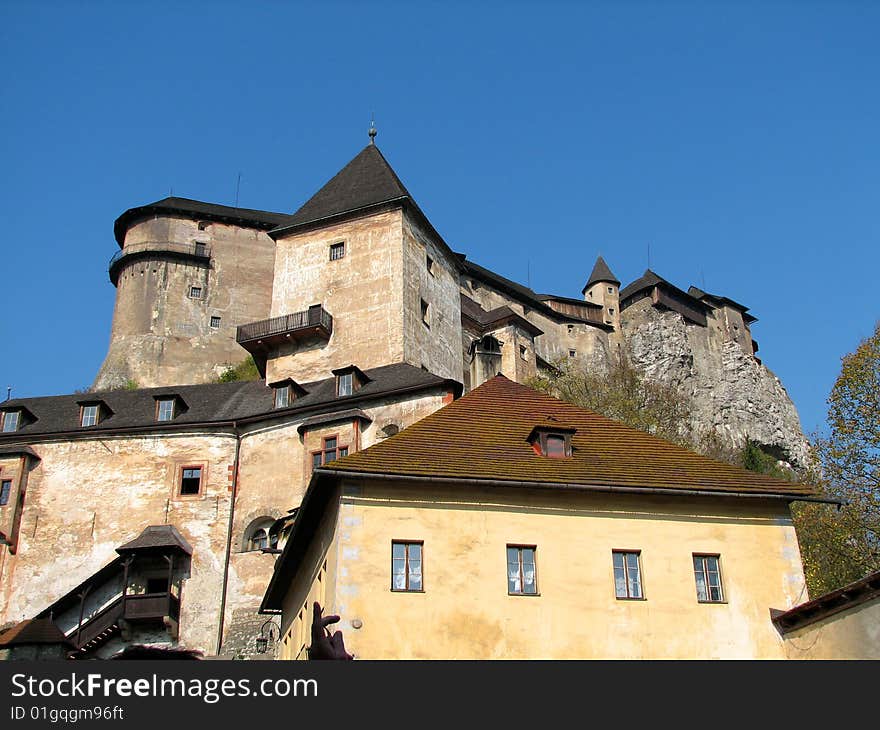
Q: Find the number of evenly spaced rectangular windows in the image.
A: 4